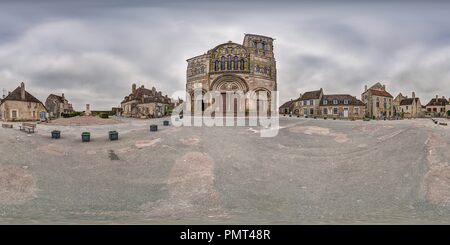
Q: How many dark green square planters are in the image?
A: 5